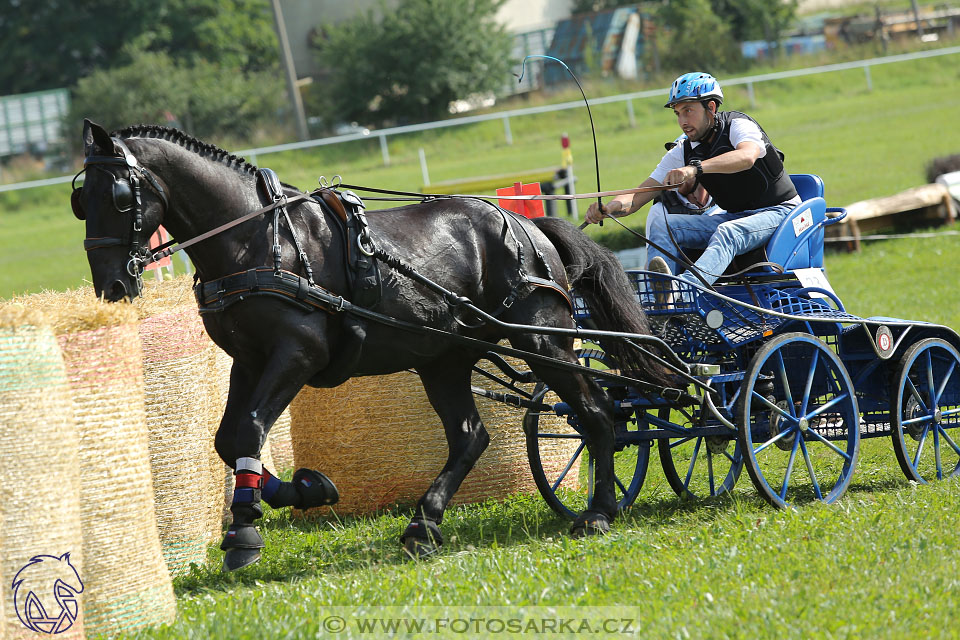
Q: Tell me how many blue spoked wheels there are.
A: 4